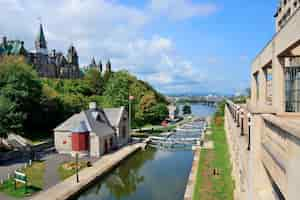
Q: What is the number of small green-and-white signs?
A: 1